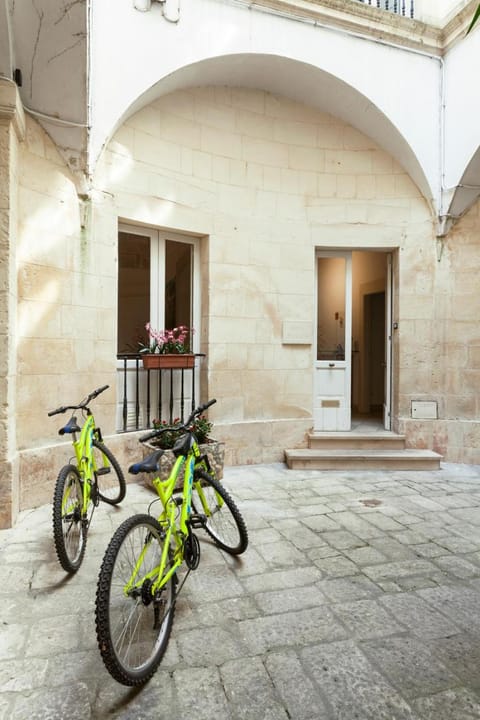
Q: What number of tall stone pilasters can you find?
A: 1